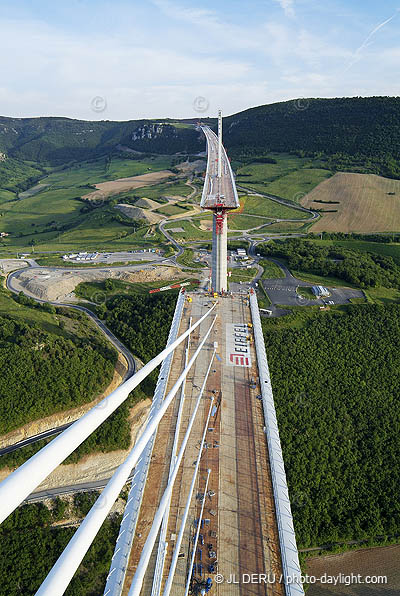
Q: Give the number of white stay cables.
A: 5